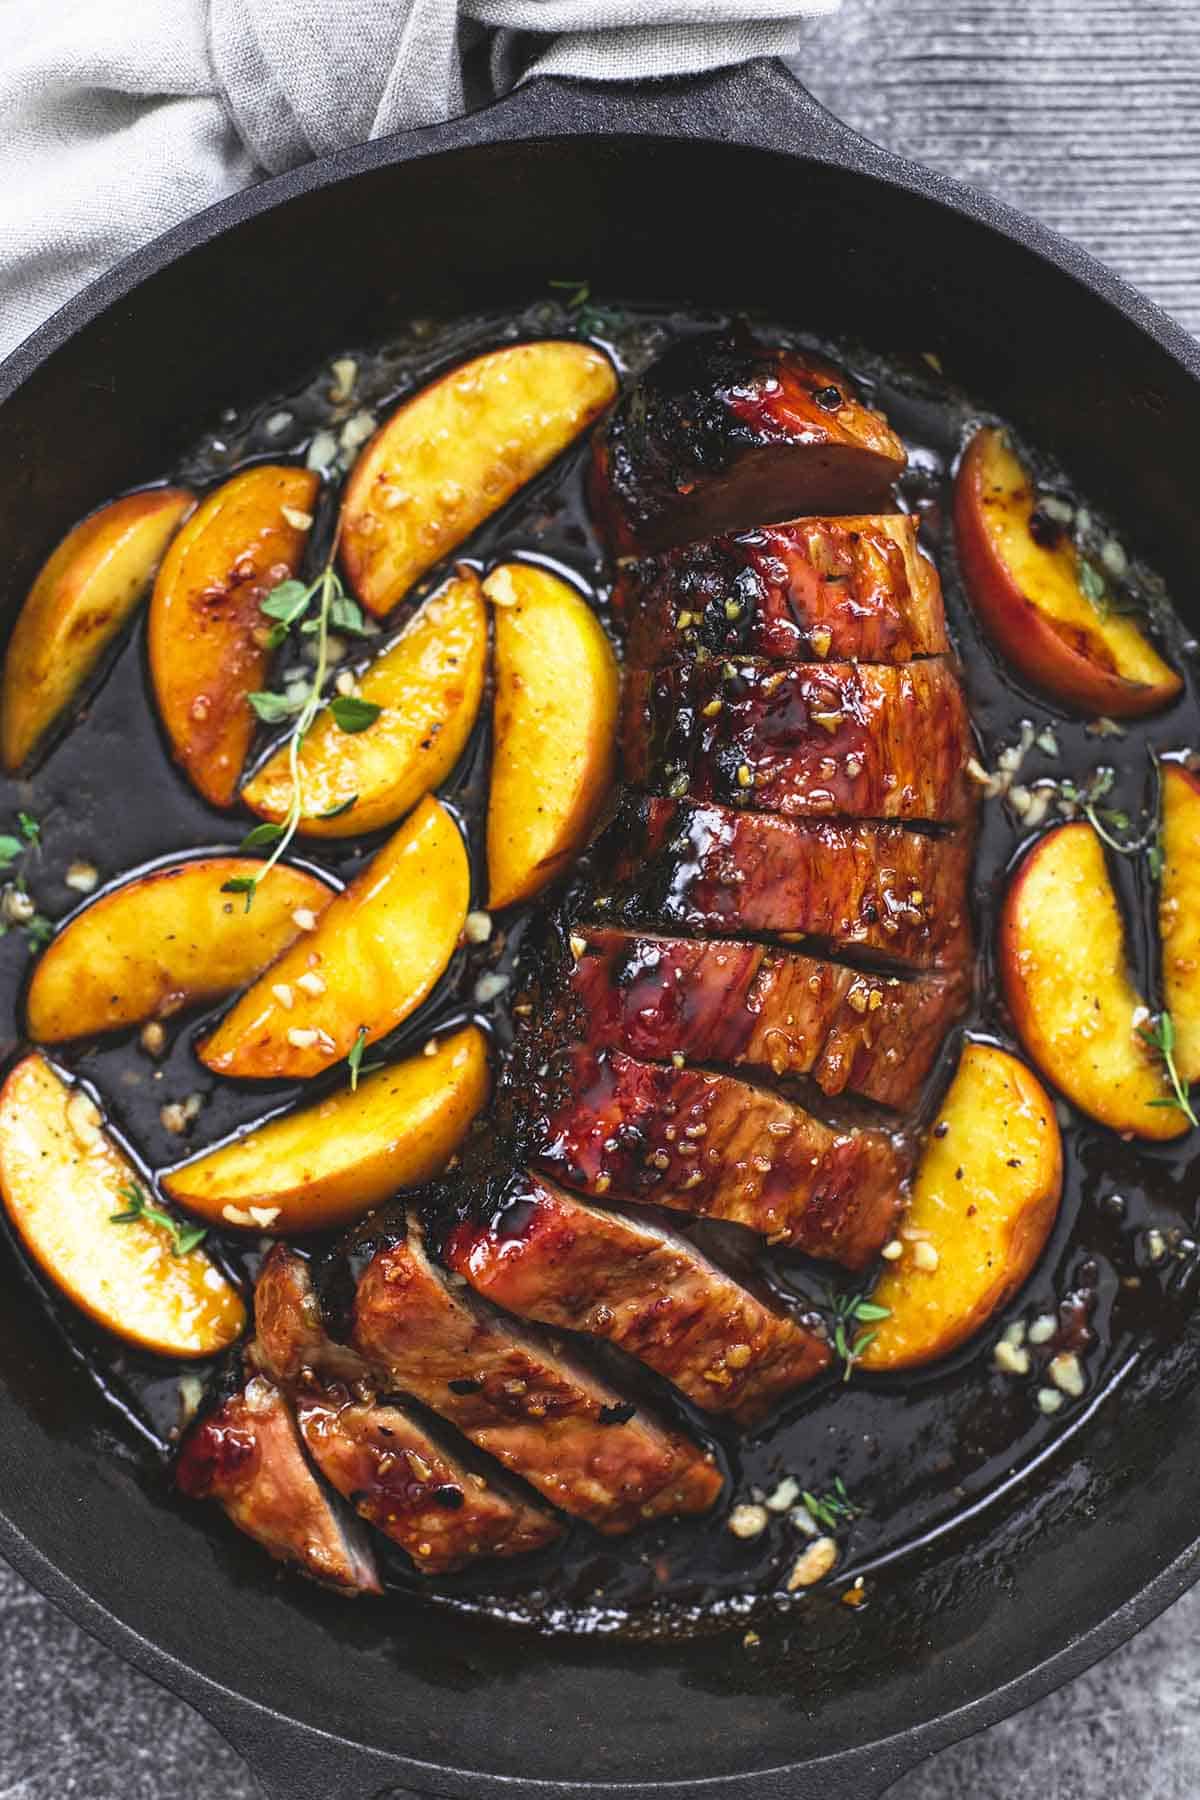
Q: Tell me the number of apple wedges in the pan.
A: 13